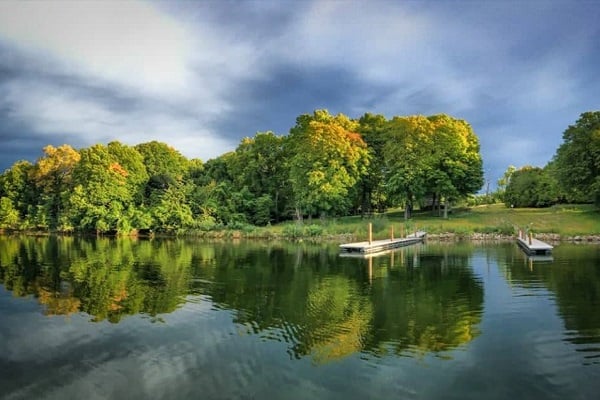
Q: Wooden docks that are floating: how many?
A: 2